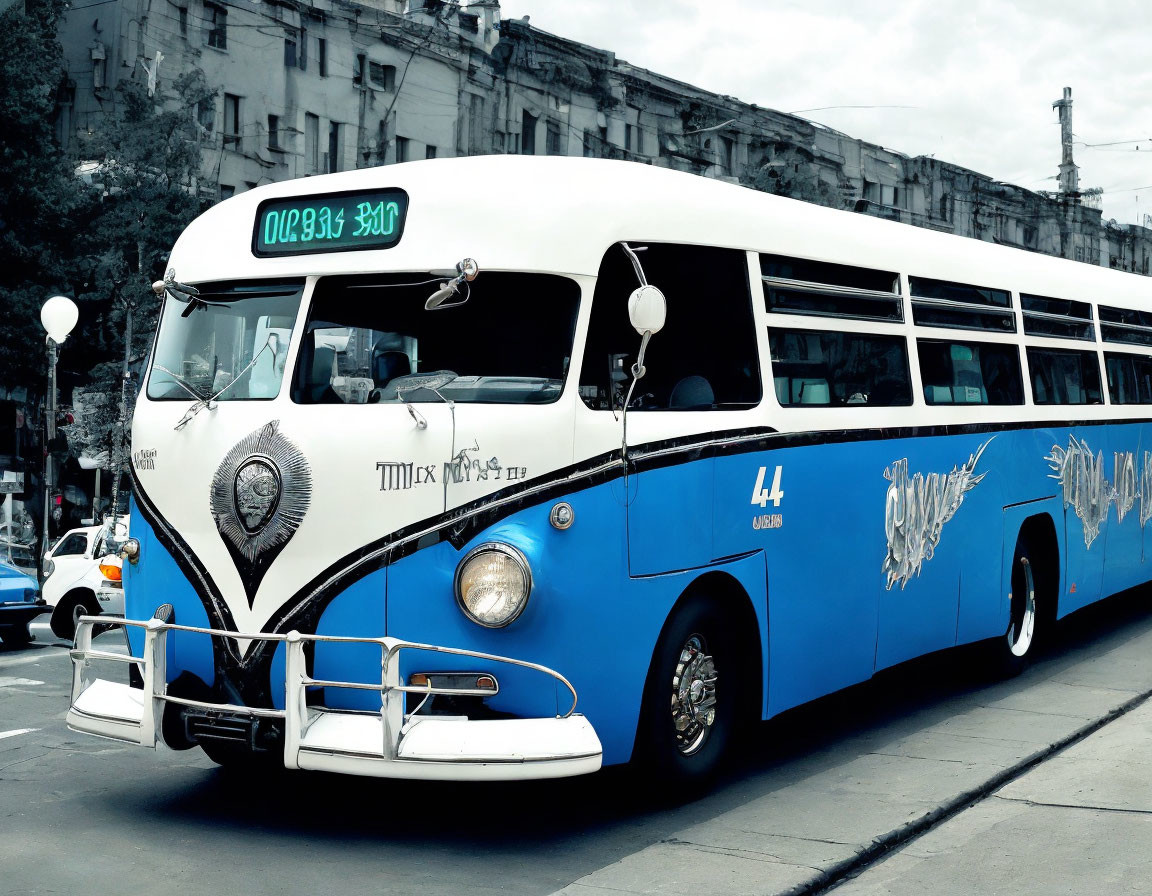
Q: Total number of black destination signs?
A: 1